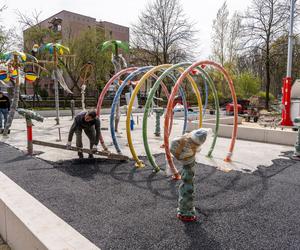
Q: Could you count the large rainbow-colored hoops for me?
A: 5